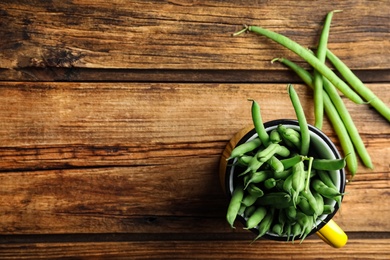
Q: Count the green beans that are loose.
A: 5